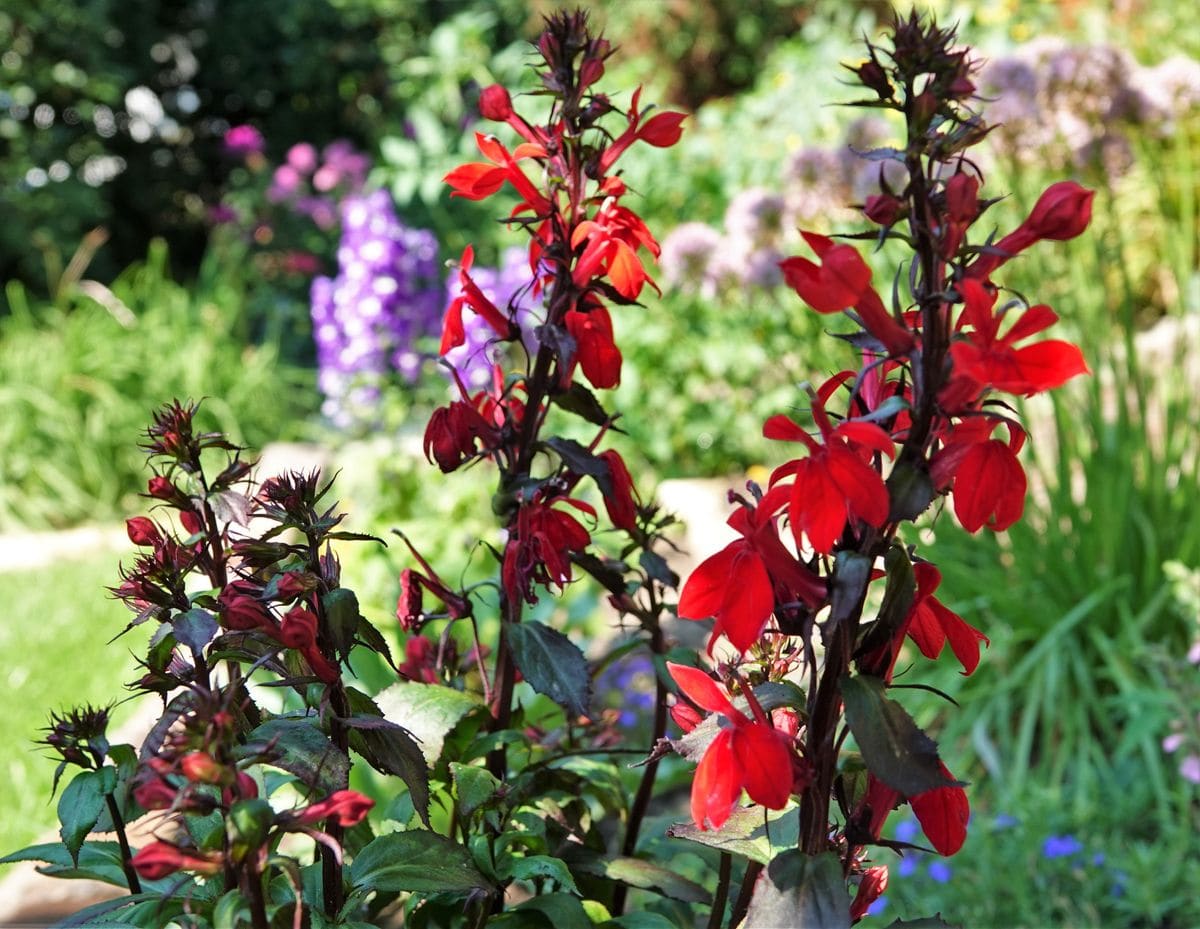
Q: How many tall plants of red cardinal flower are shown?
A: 2